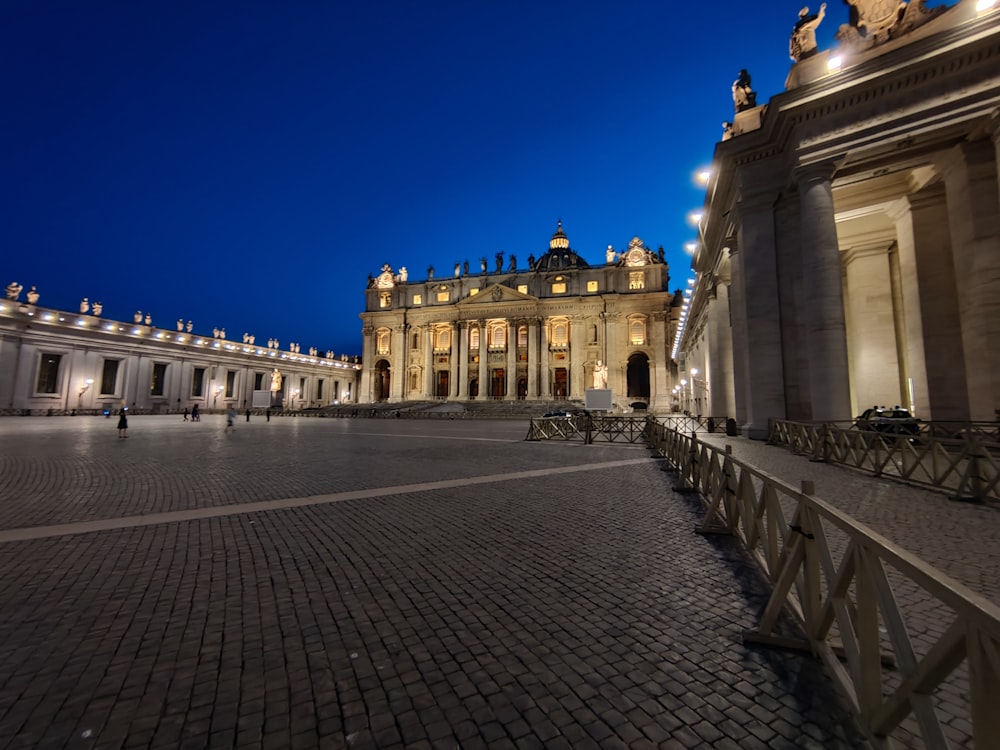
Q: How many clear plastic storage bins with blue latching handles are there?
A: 0